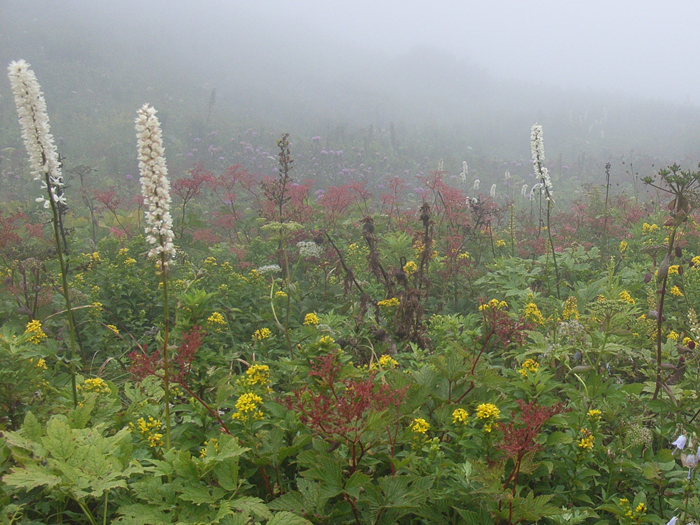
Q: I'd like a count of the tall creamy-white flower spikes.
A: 3